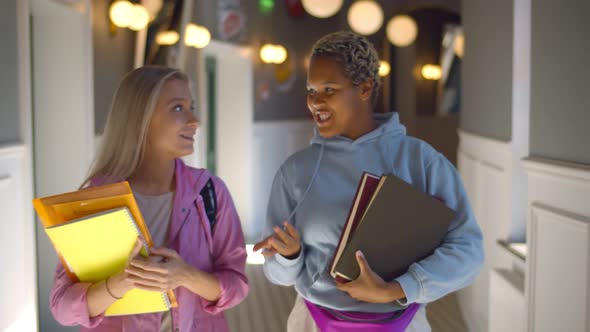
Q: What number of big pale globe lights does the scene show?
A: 3